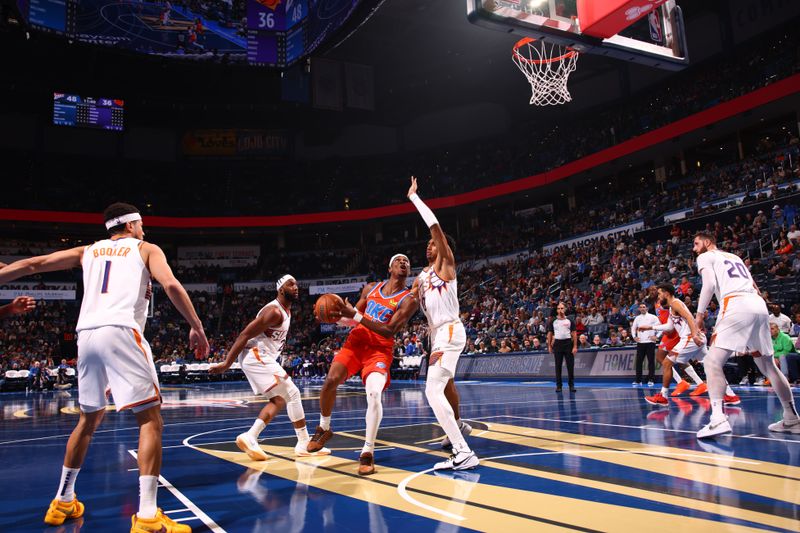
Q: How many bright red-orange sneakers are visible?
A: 4